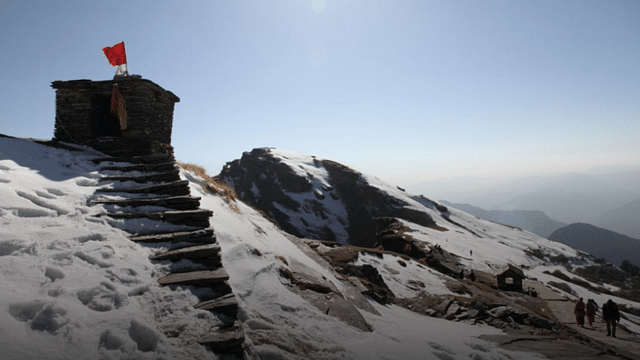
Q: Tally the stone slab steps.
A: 11